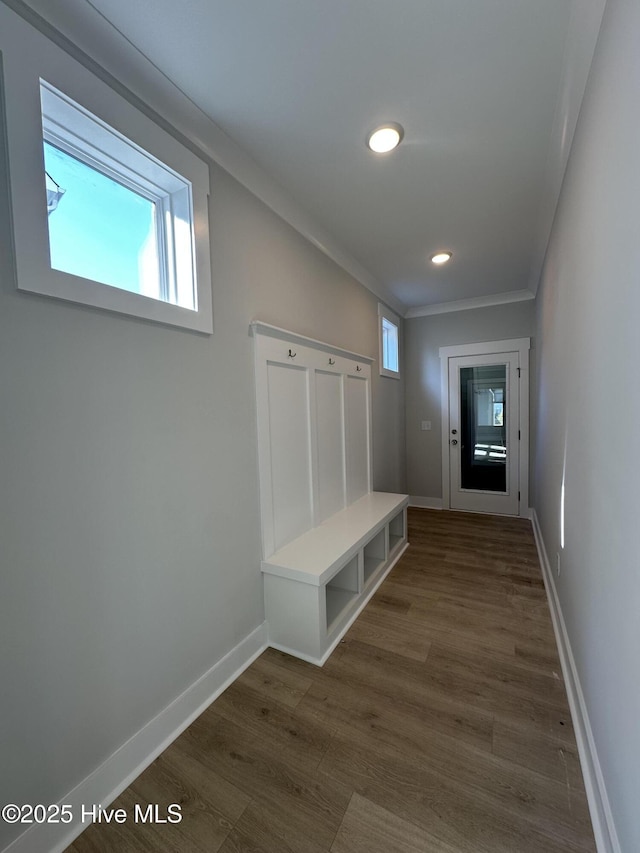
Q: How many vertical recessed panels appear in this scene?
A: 3